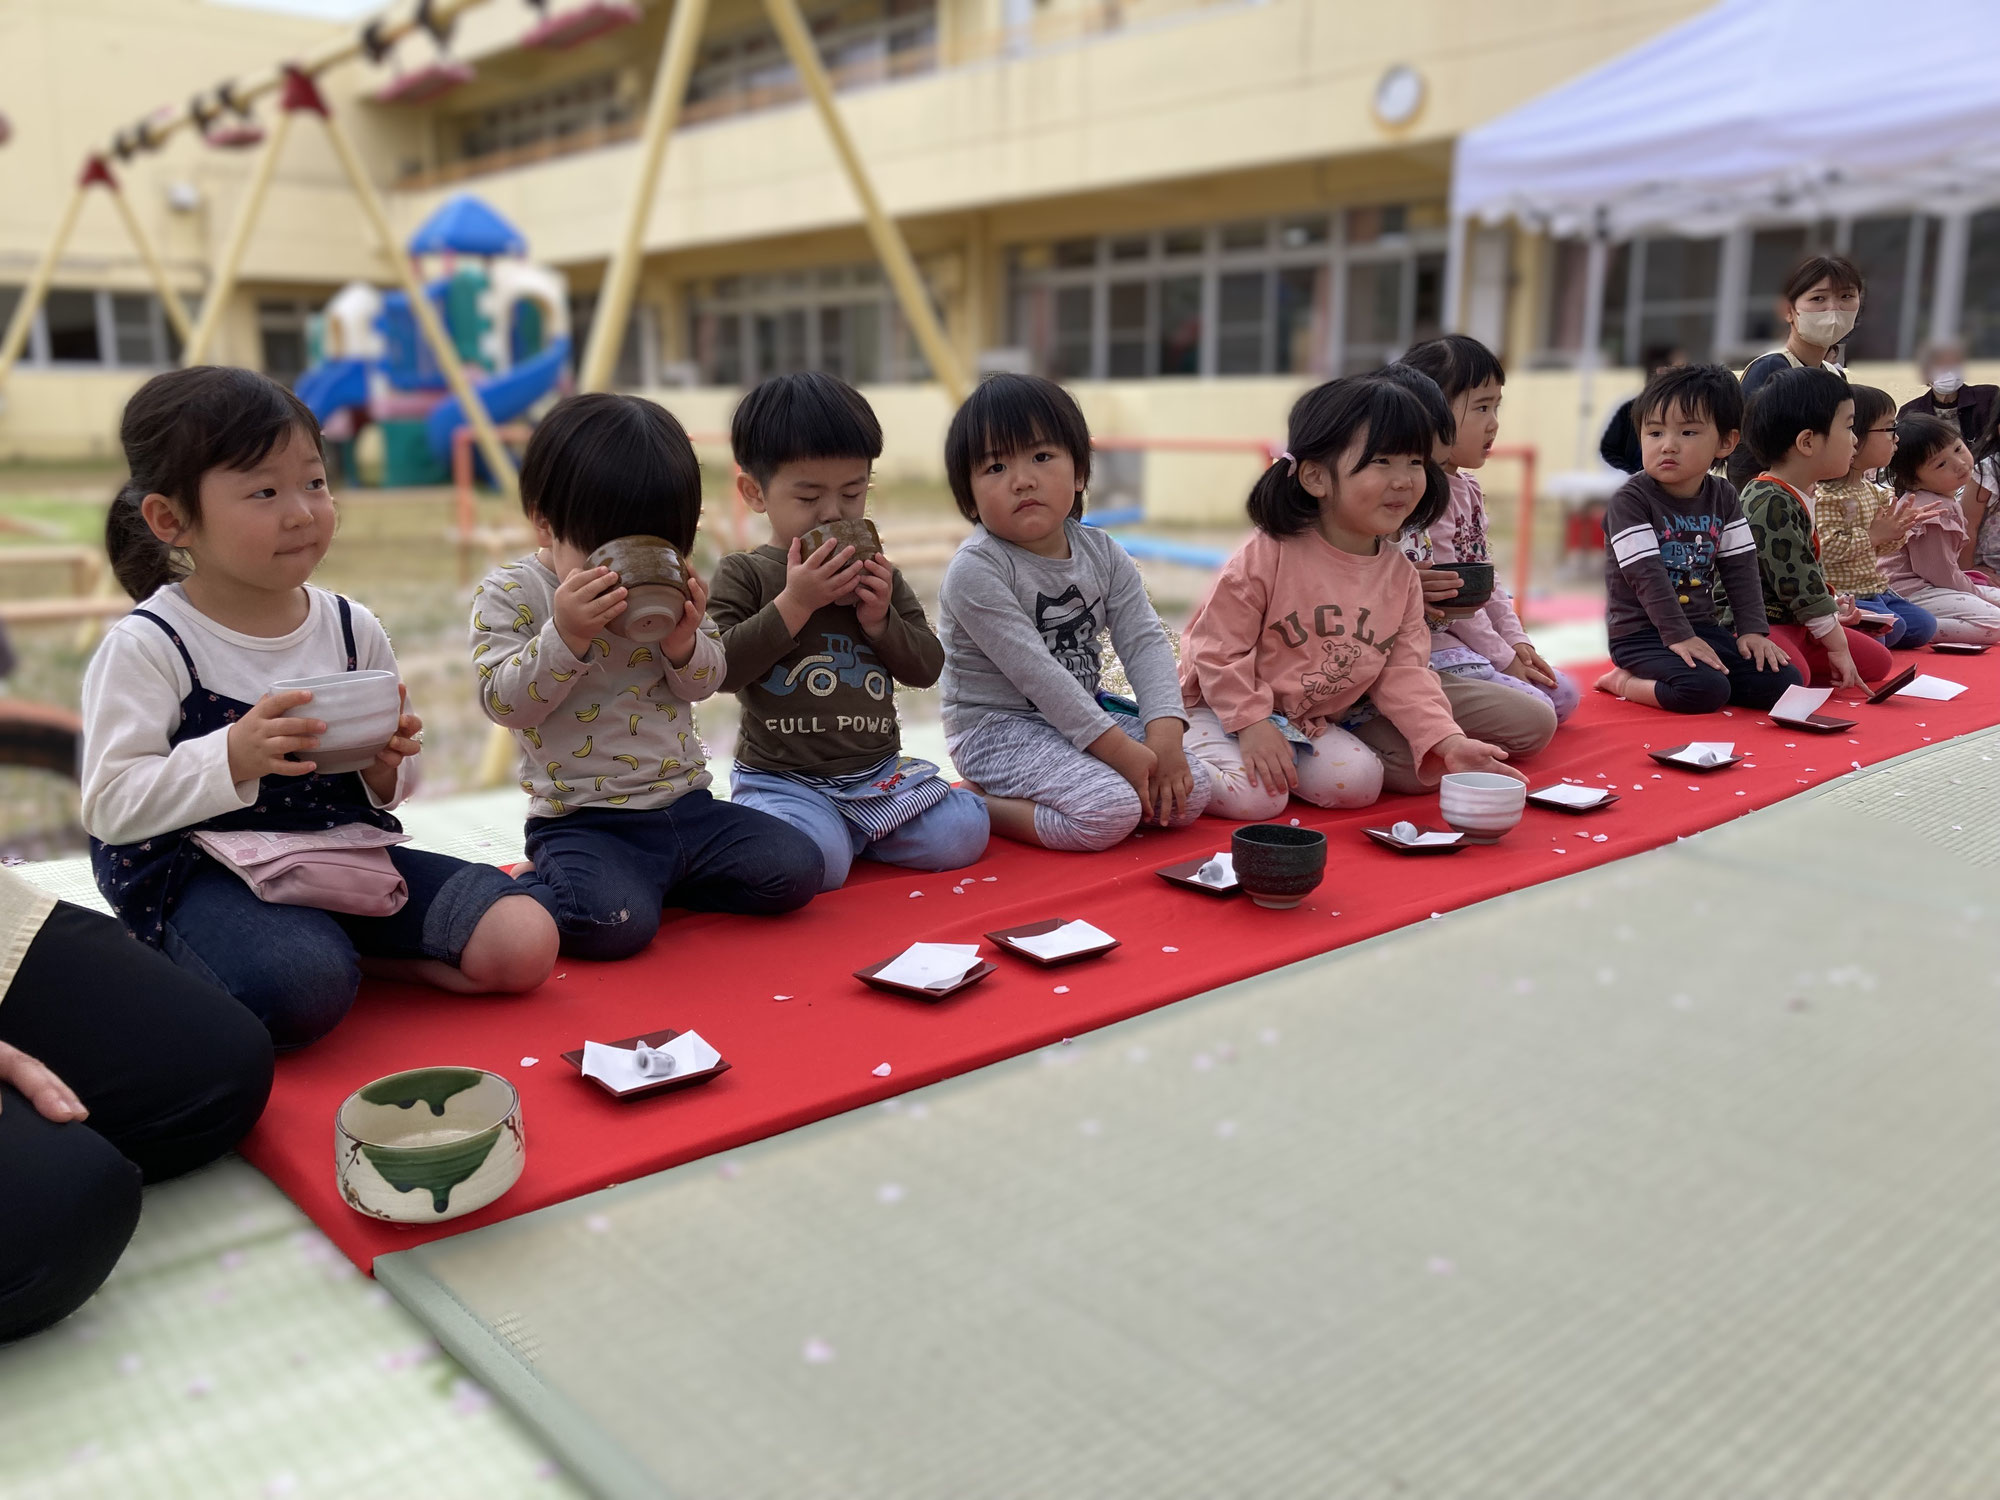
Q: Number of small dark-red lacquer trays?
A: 11